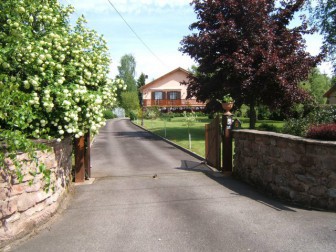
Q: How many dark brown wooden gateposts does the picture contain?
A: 2